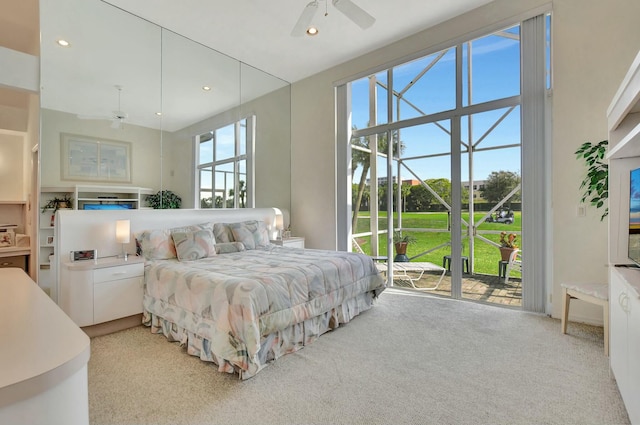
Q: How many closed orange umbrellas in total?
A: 0